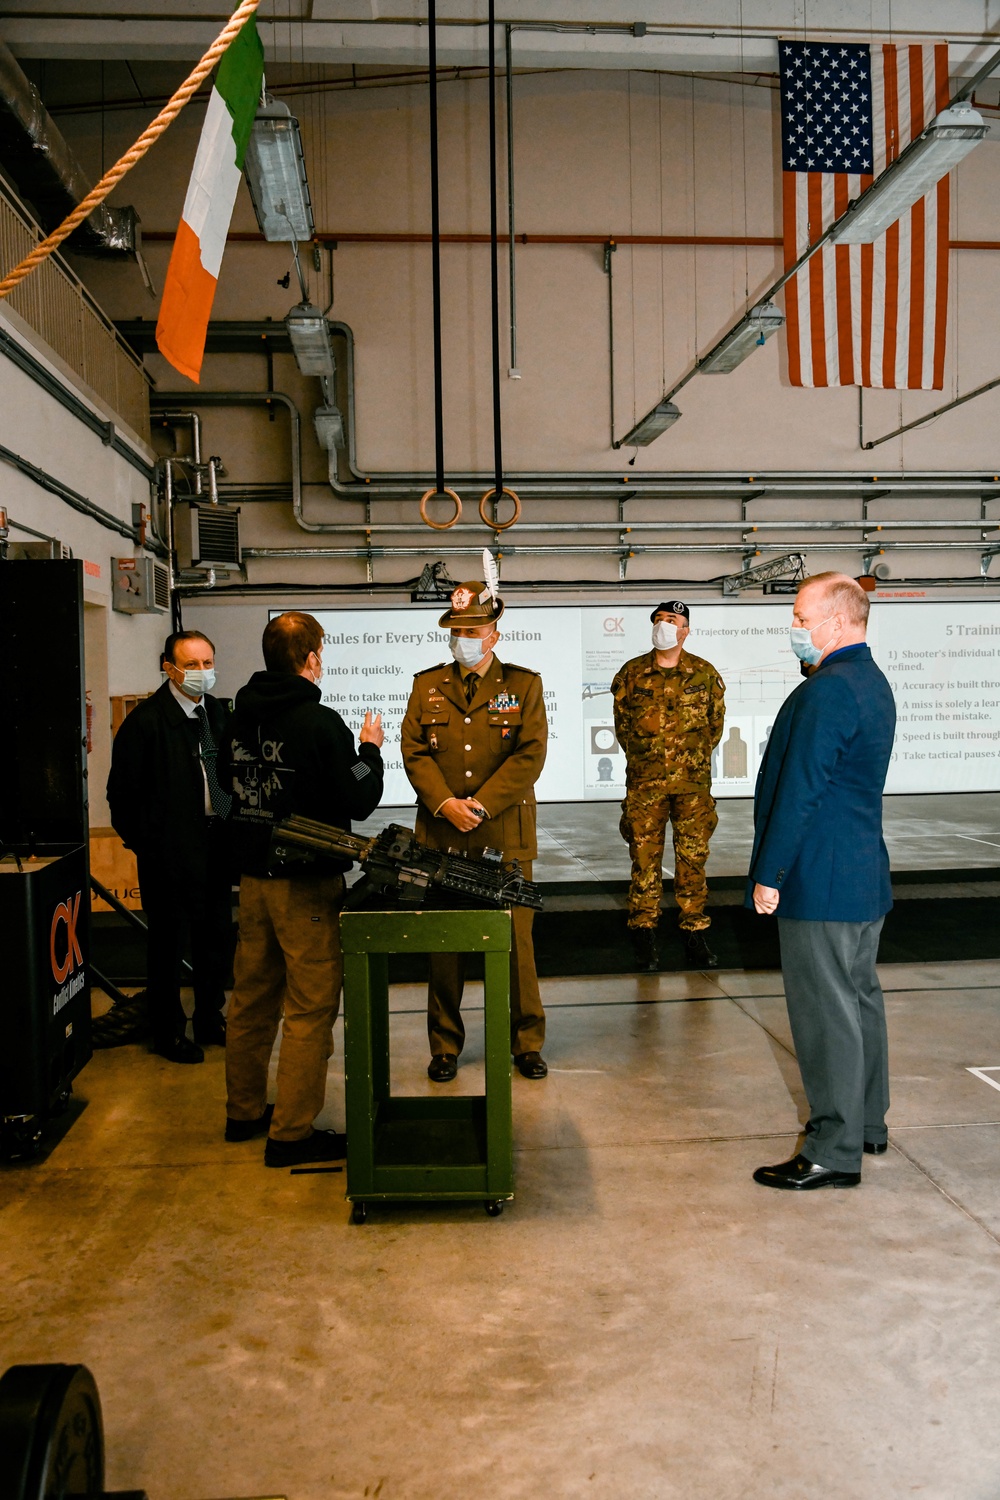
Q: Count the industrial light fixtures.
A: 6